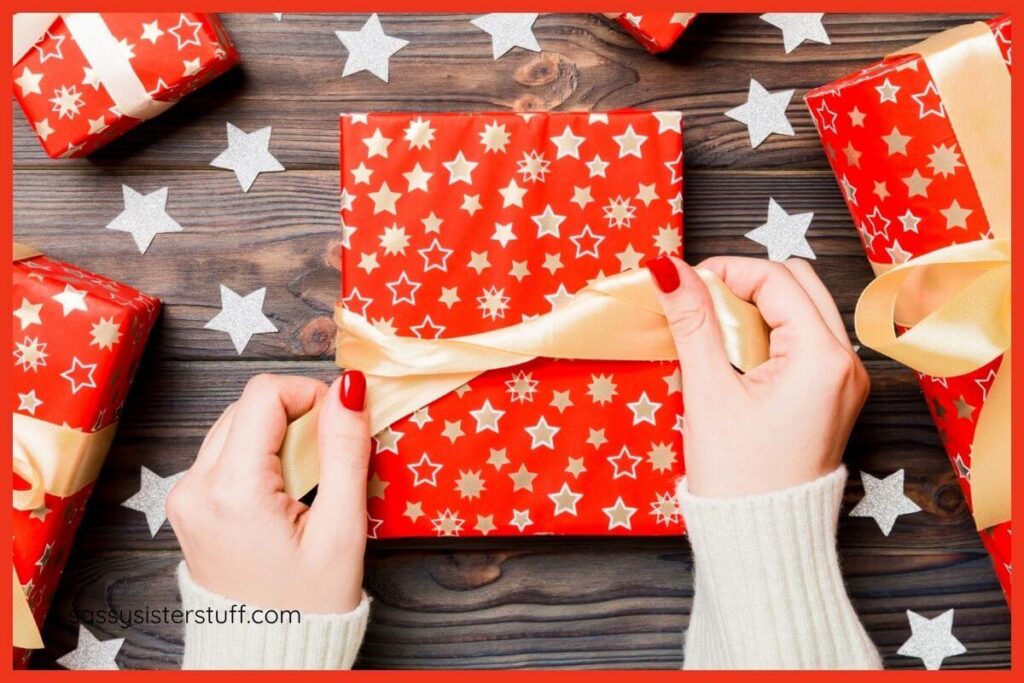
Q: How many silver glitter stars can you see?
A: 12